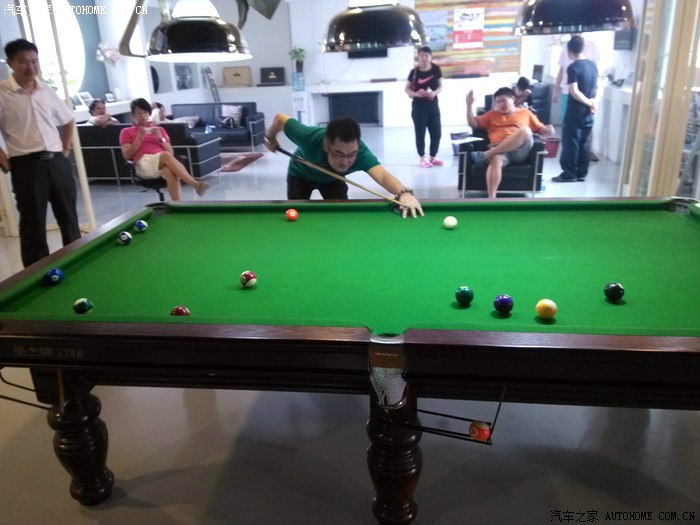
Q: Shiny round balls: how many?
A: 13